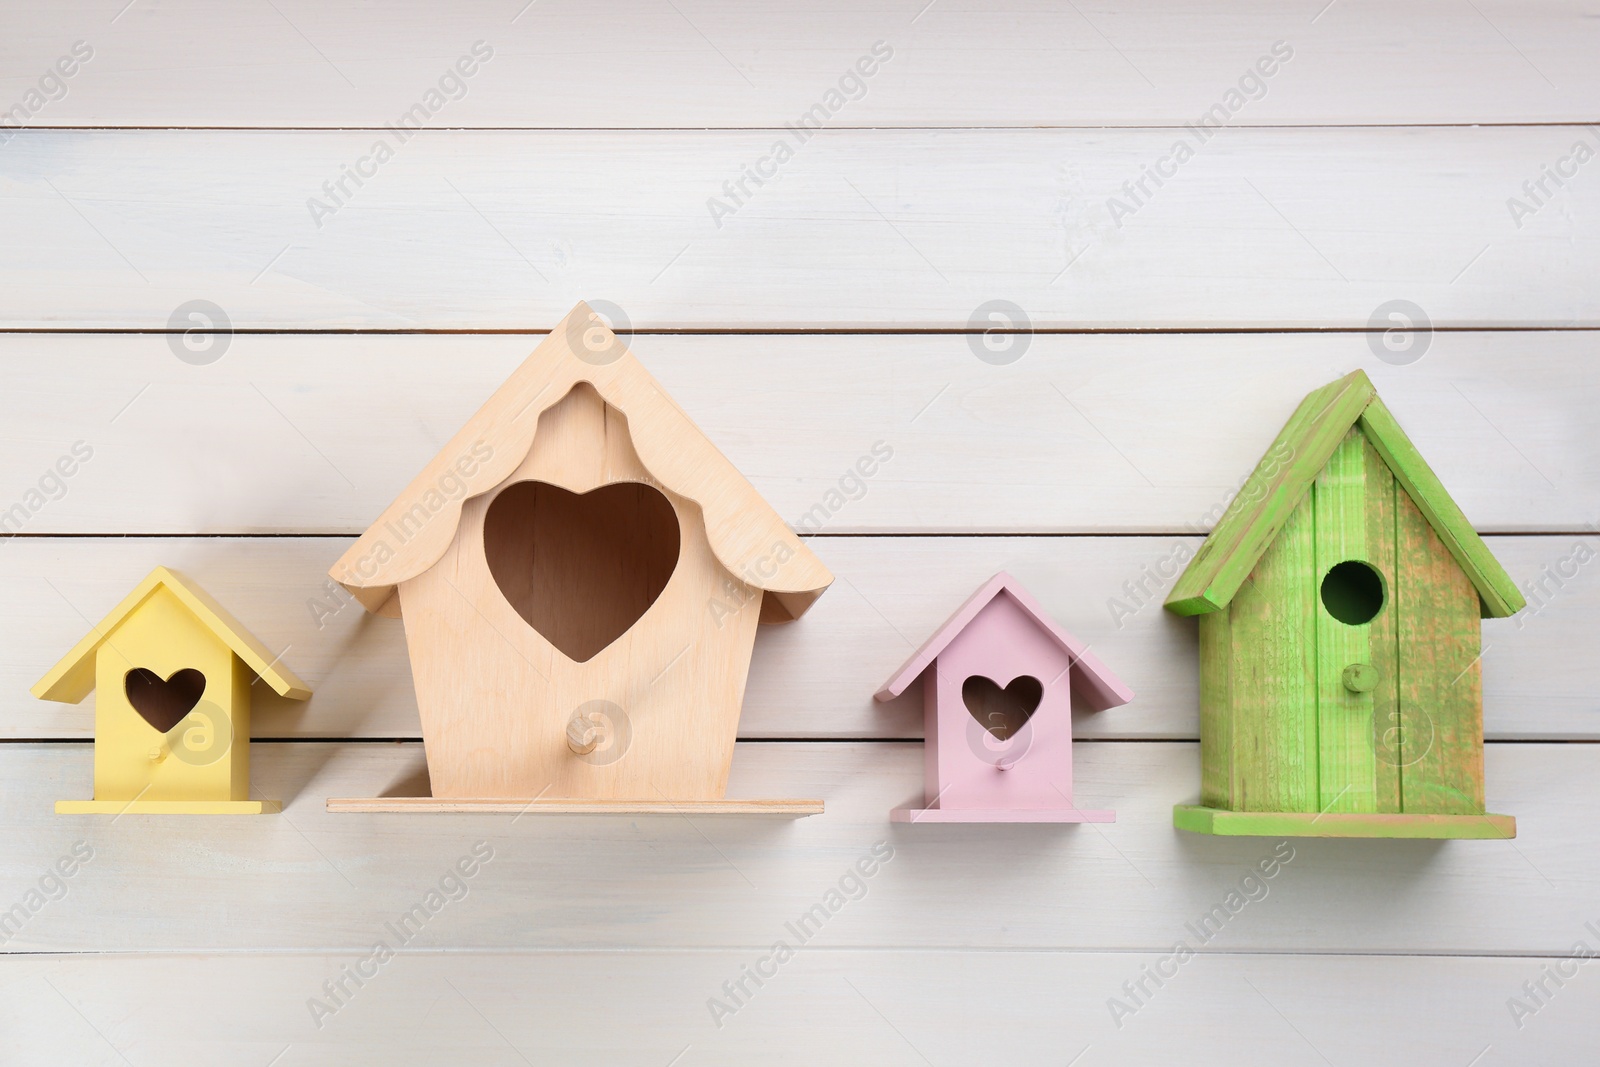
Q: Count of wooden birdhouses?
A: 4